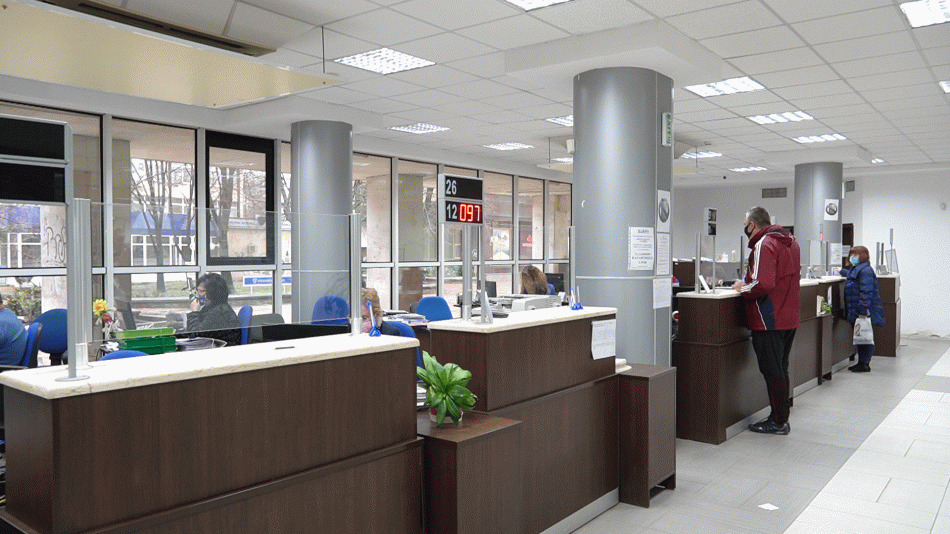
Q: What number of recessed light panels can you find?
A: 14